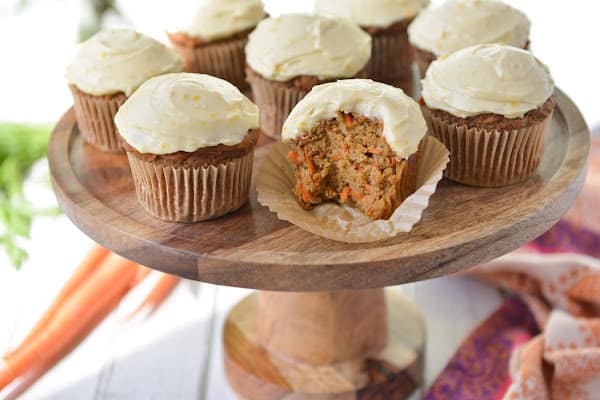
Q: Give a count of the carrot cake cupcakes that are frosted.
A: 8